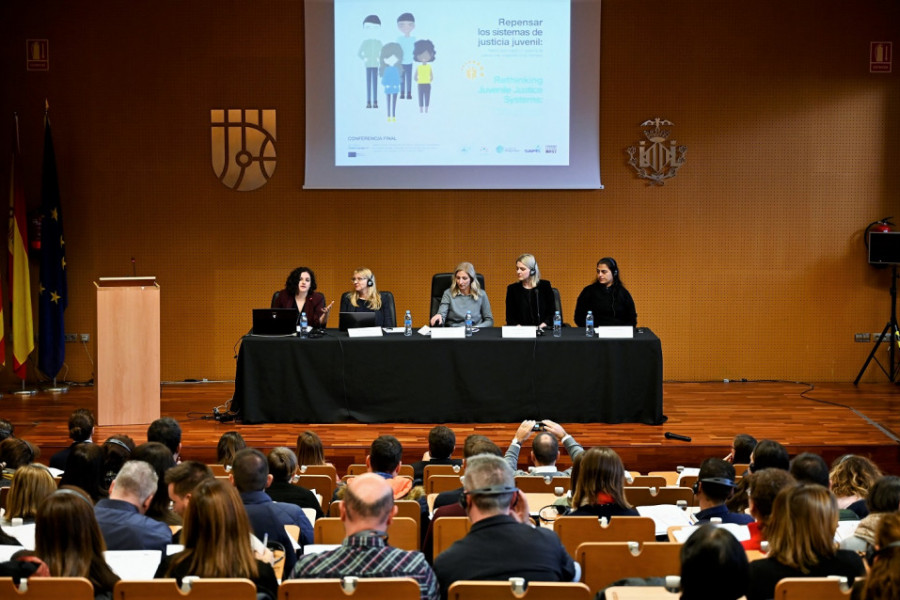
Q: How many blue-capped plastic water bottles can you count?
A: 5